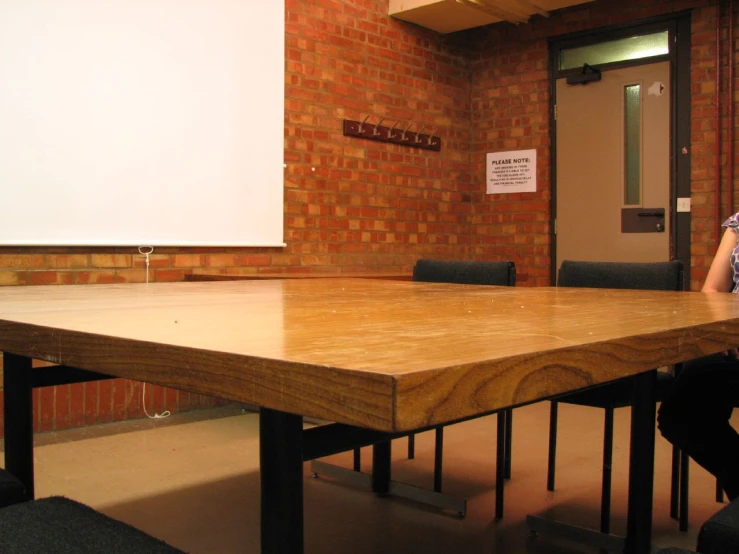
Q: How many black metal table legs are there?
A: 4